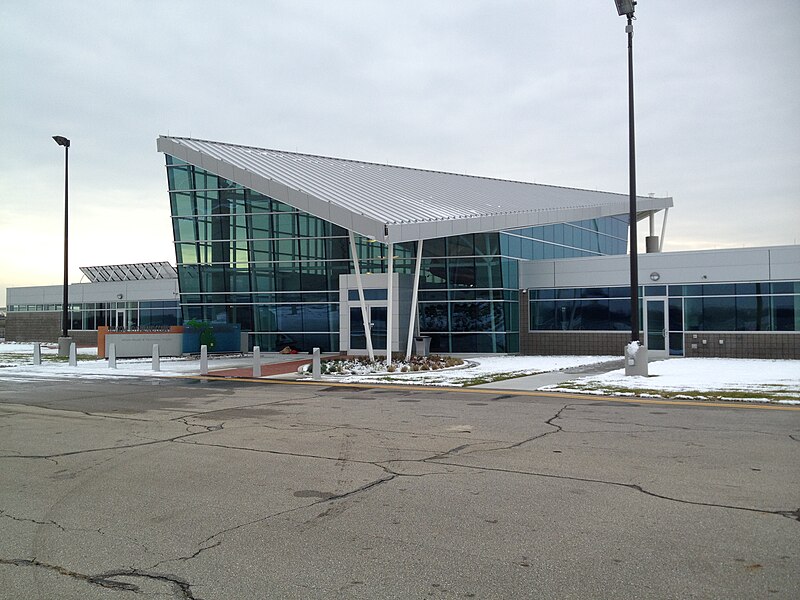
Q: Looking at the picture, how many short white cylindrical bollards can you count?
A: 7